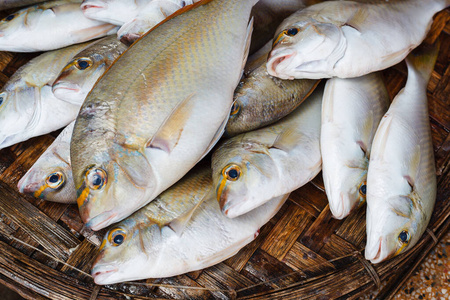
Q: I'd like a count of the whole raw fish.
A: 13